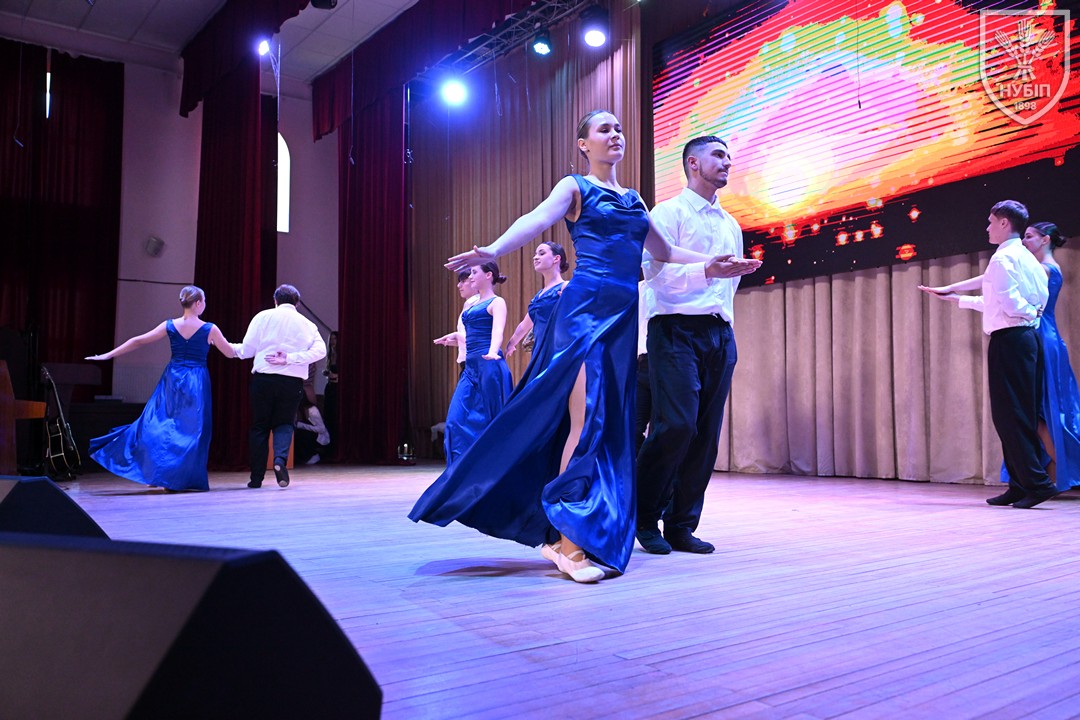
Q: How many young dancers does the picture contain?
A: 9